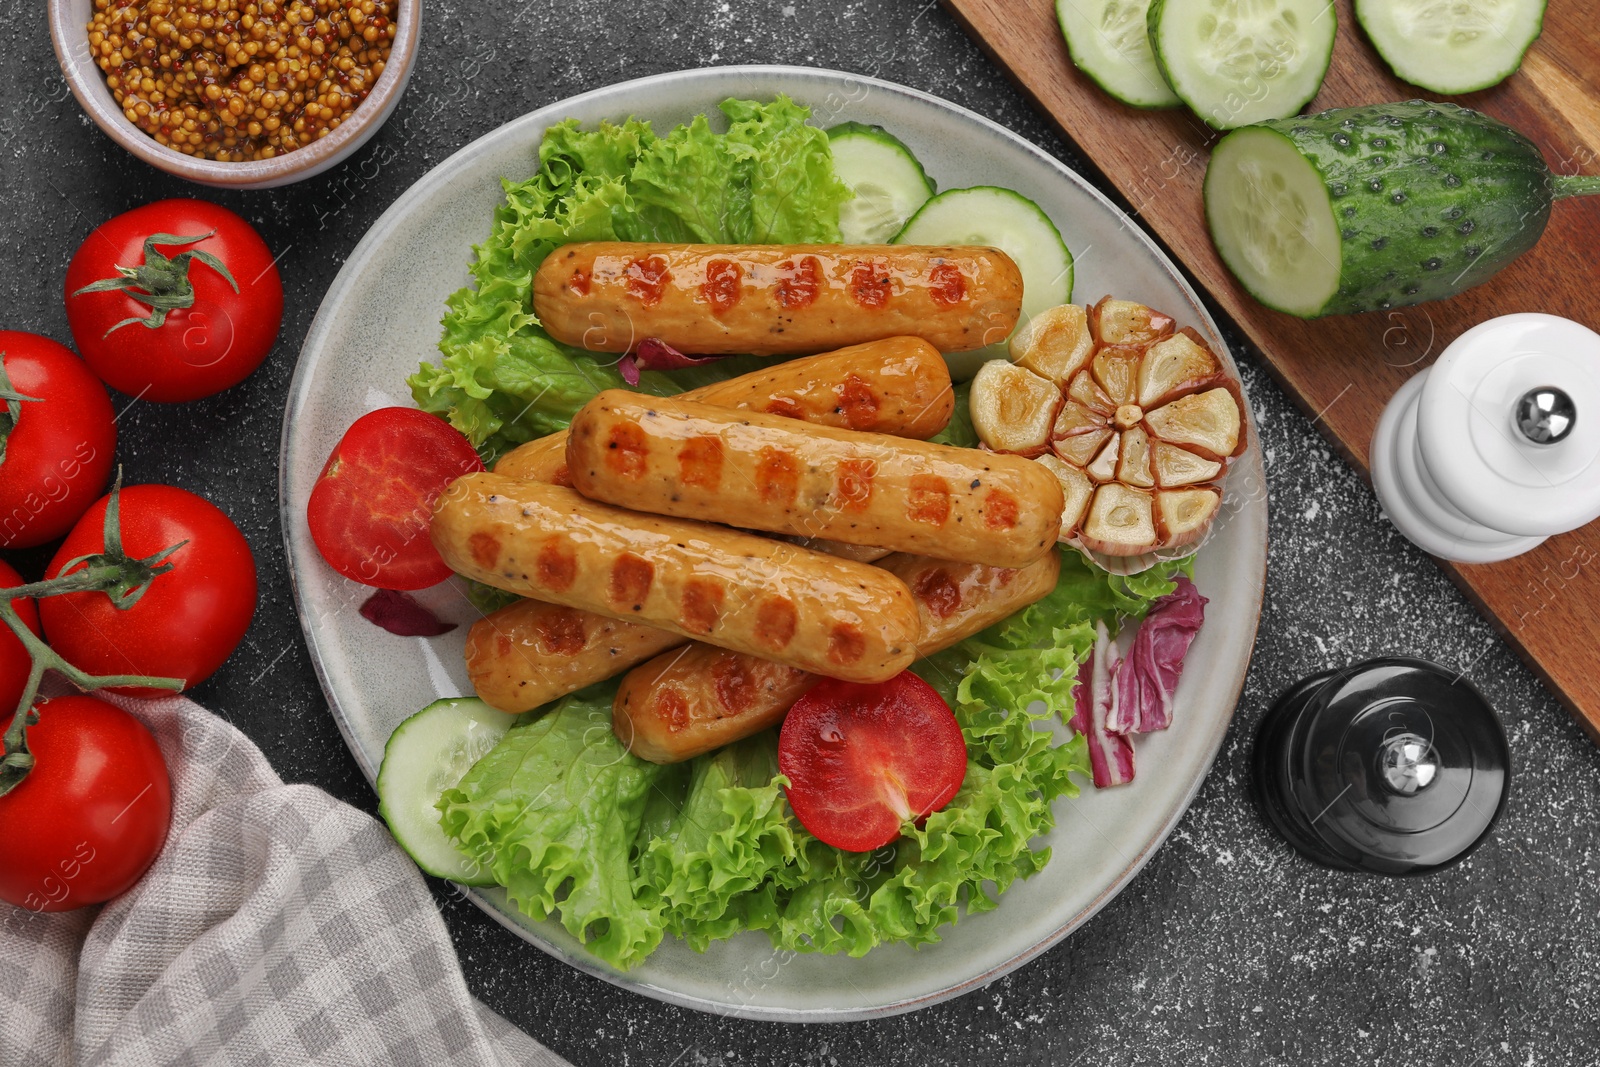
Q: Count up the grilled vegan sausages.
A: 6